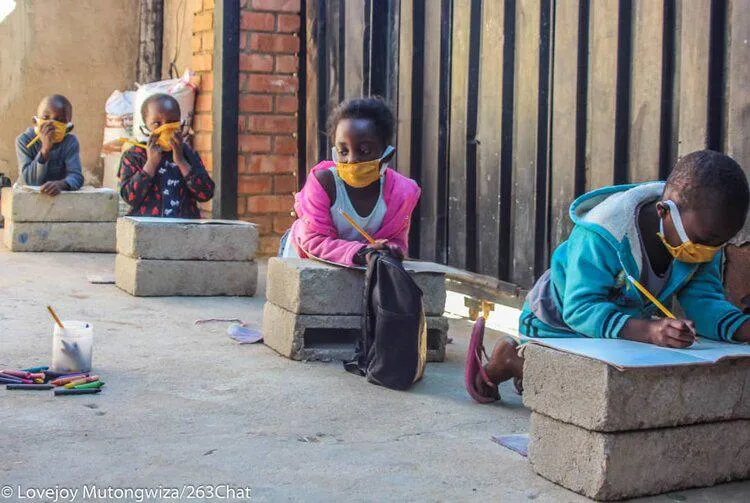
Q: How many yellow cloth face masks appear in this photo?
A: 4